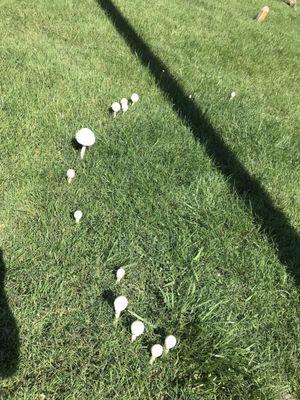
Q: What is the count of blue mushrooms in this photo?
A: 0